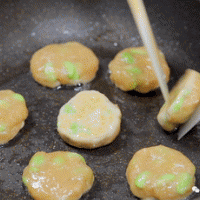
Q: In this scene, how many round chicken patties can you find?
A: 7